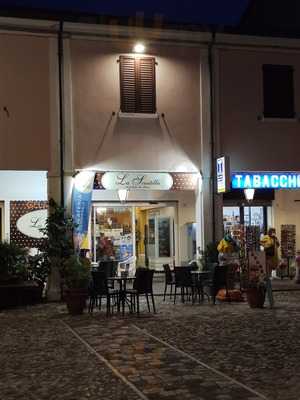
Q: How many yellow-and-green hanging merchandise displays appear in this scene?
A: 2